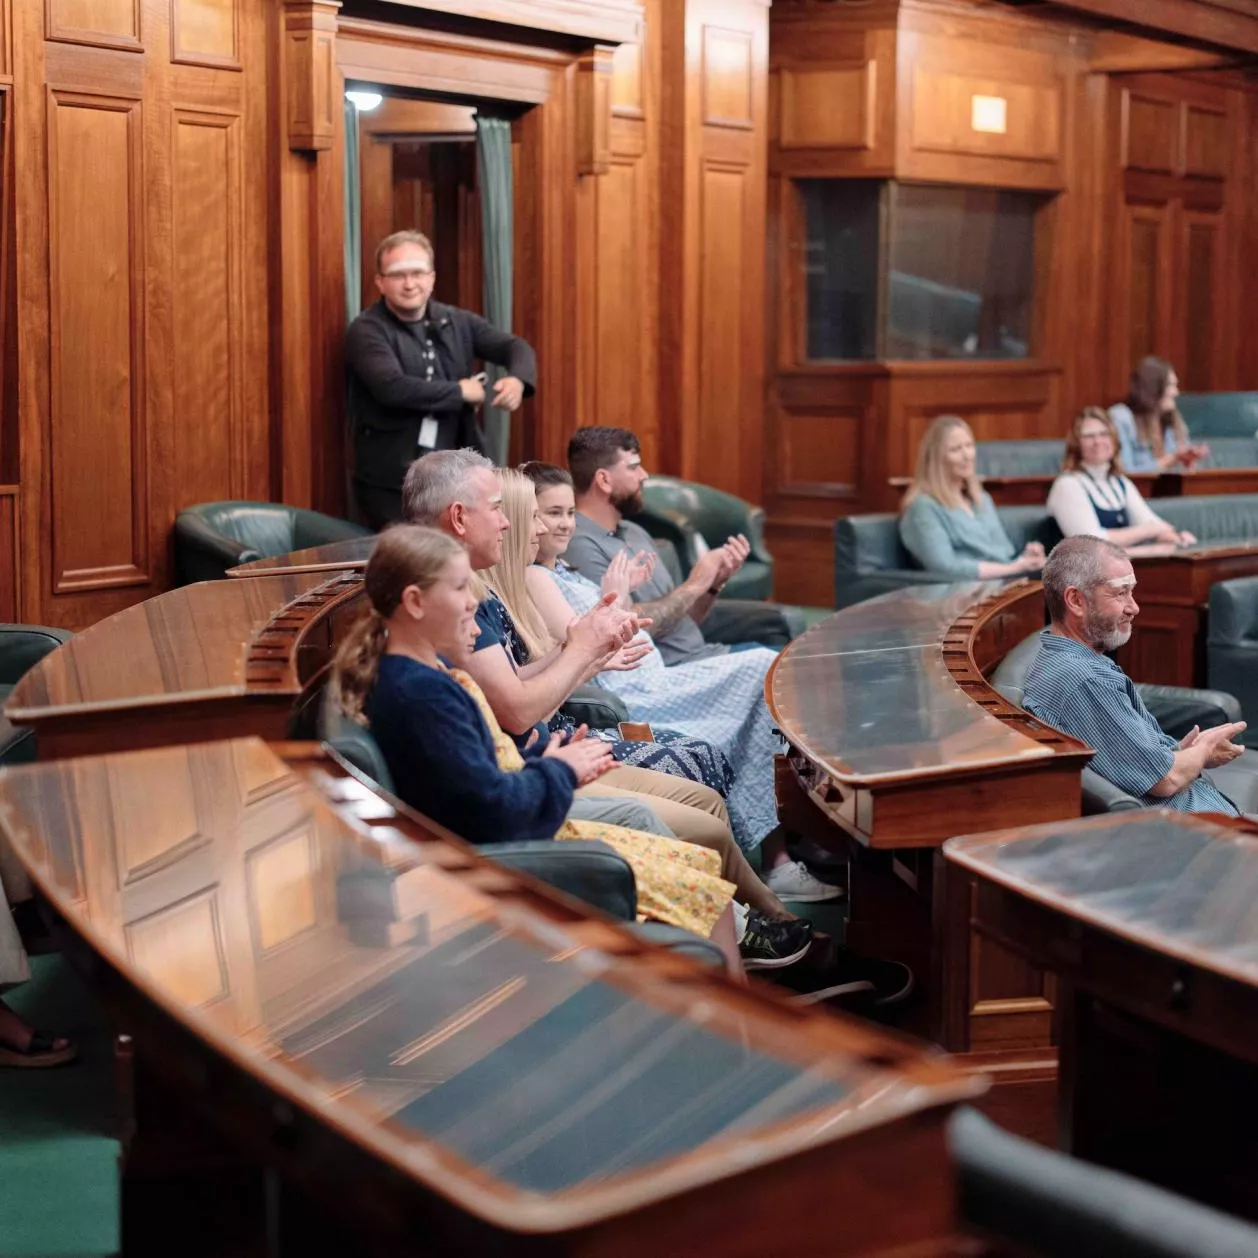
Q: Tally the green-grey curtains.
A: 2